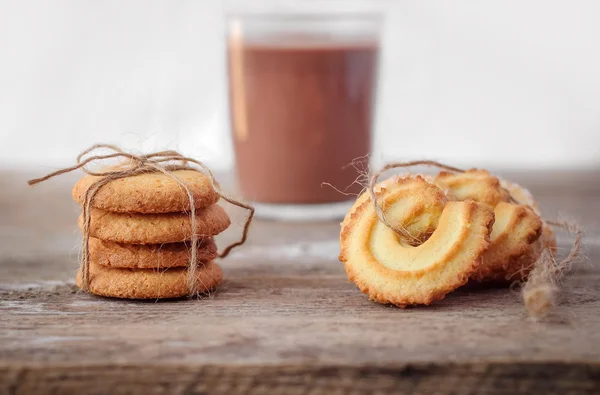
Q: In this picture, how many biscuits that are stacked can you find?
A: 4